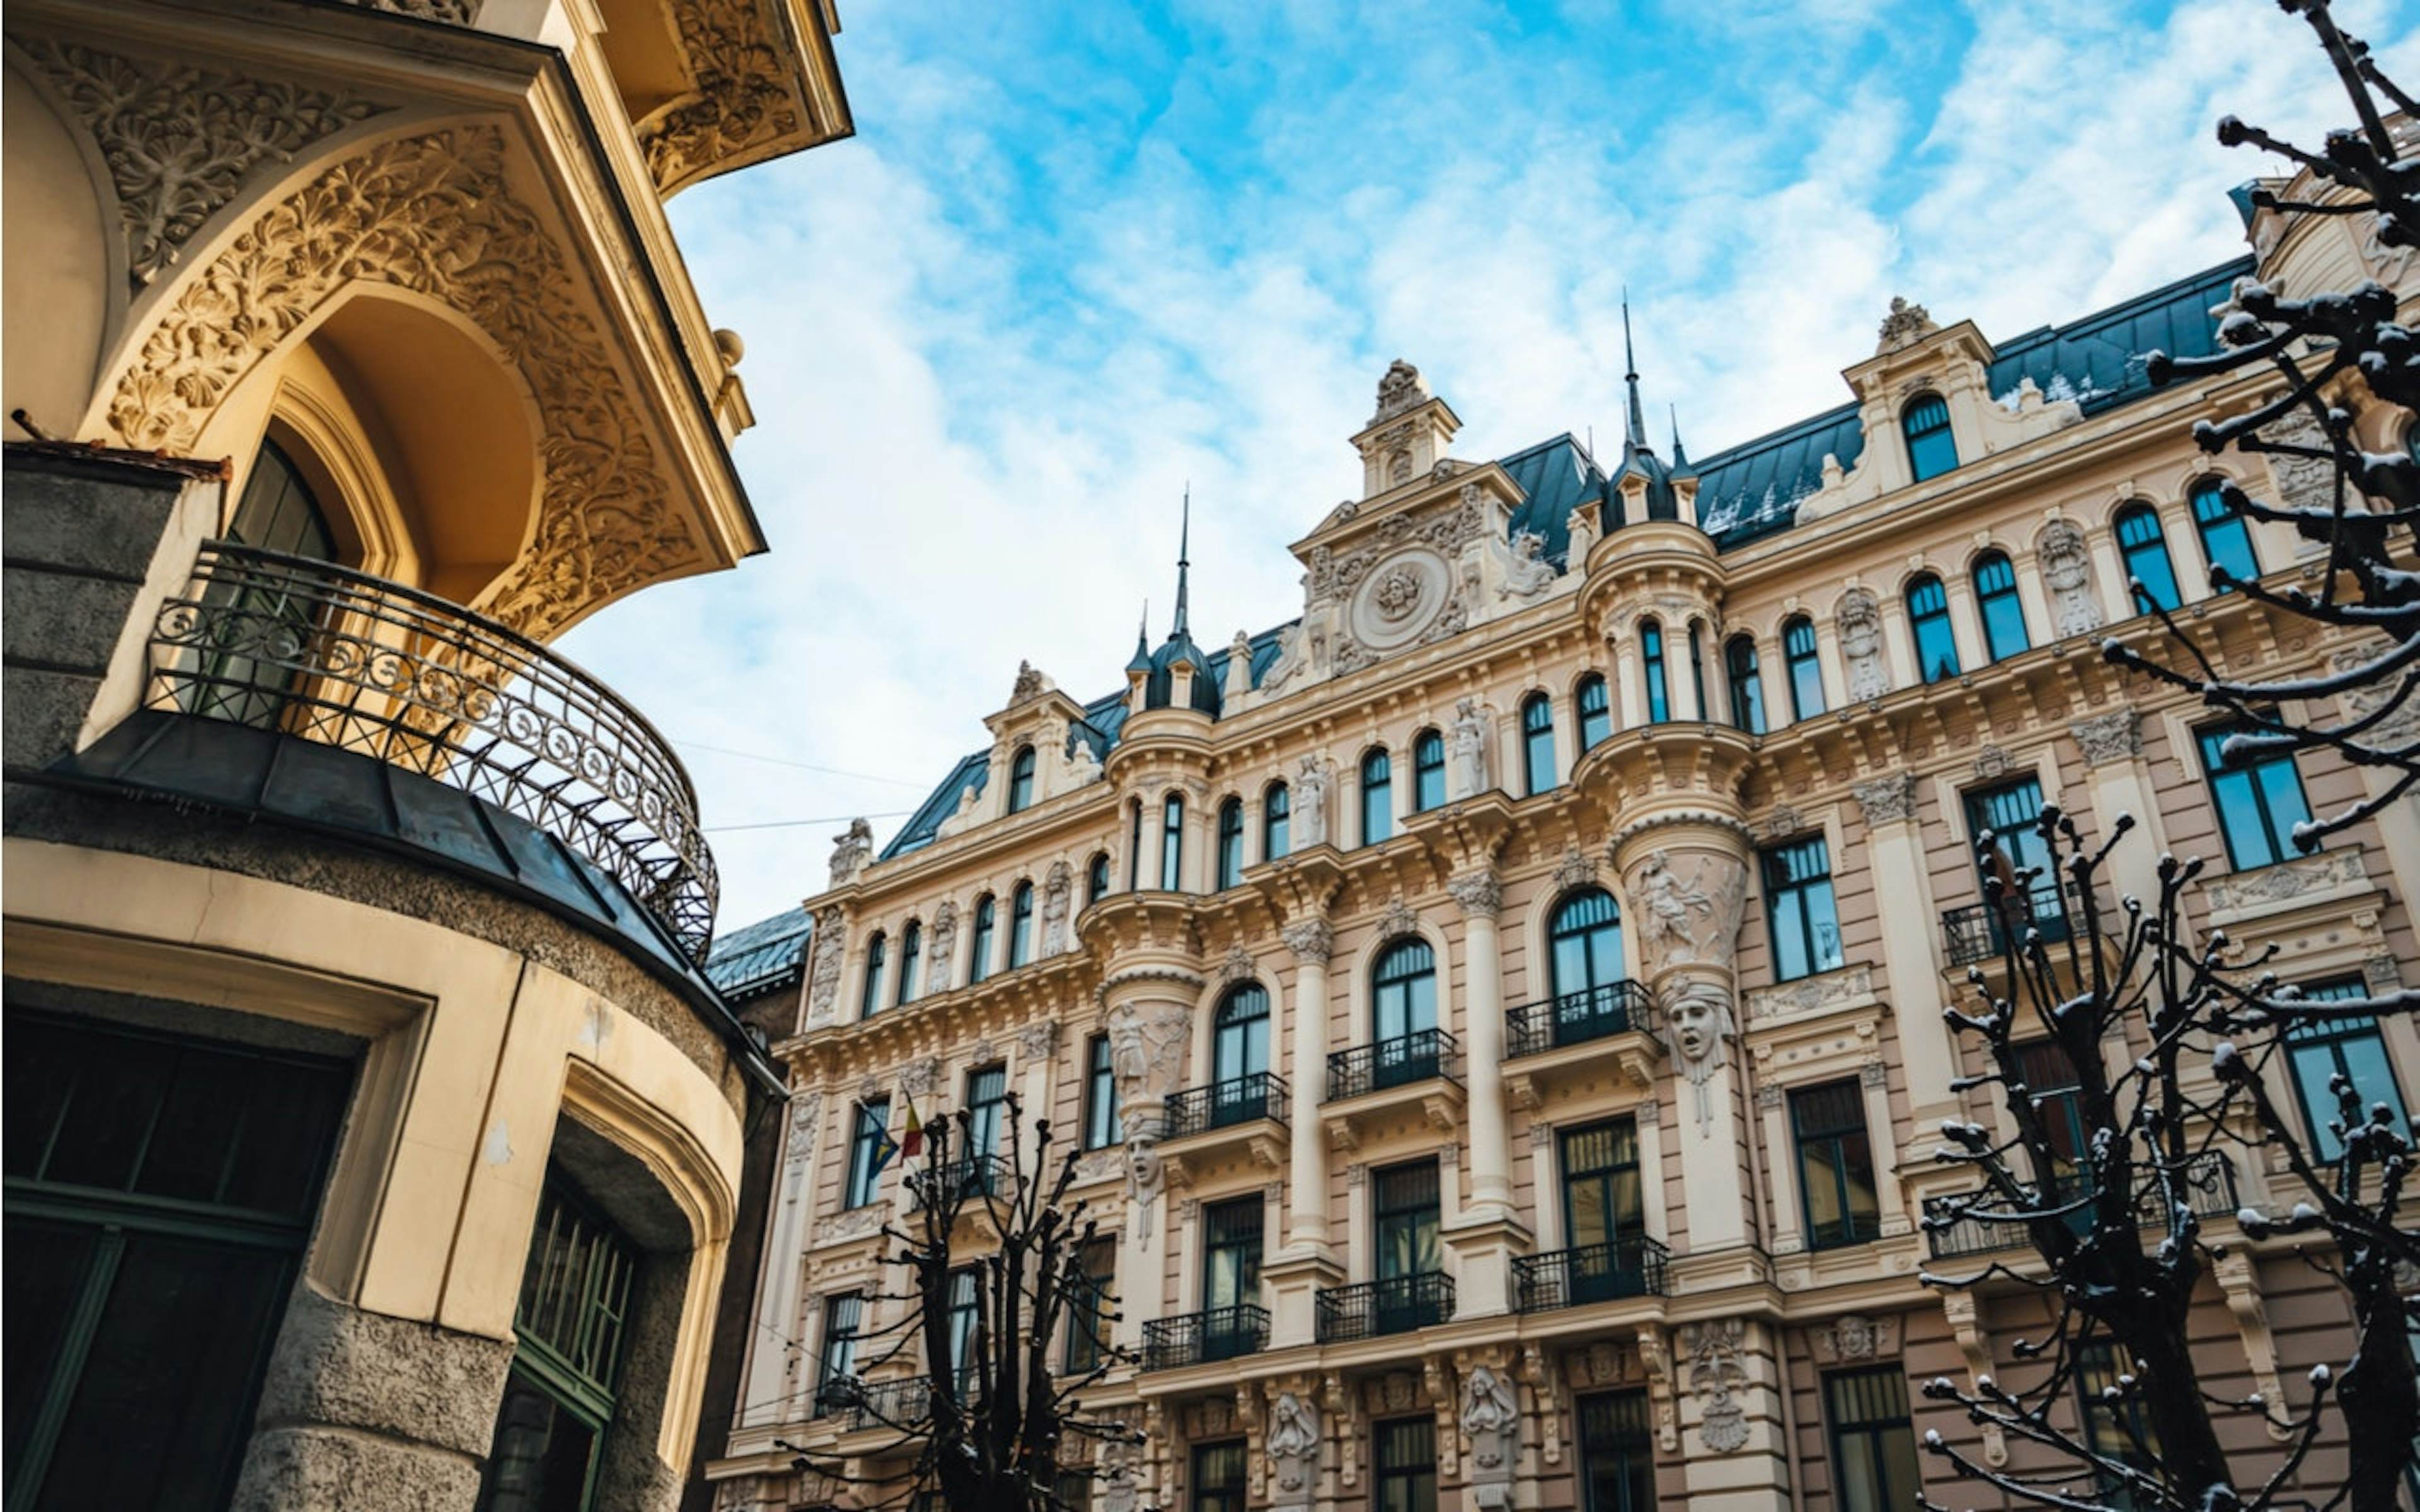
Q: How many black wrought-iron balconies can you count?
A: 11